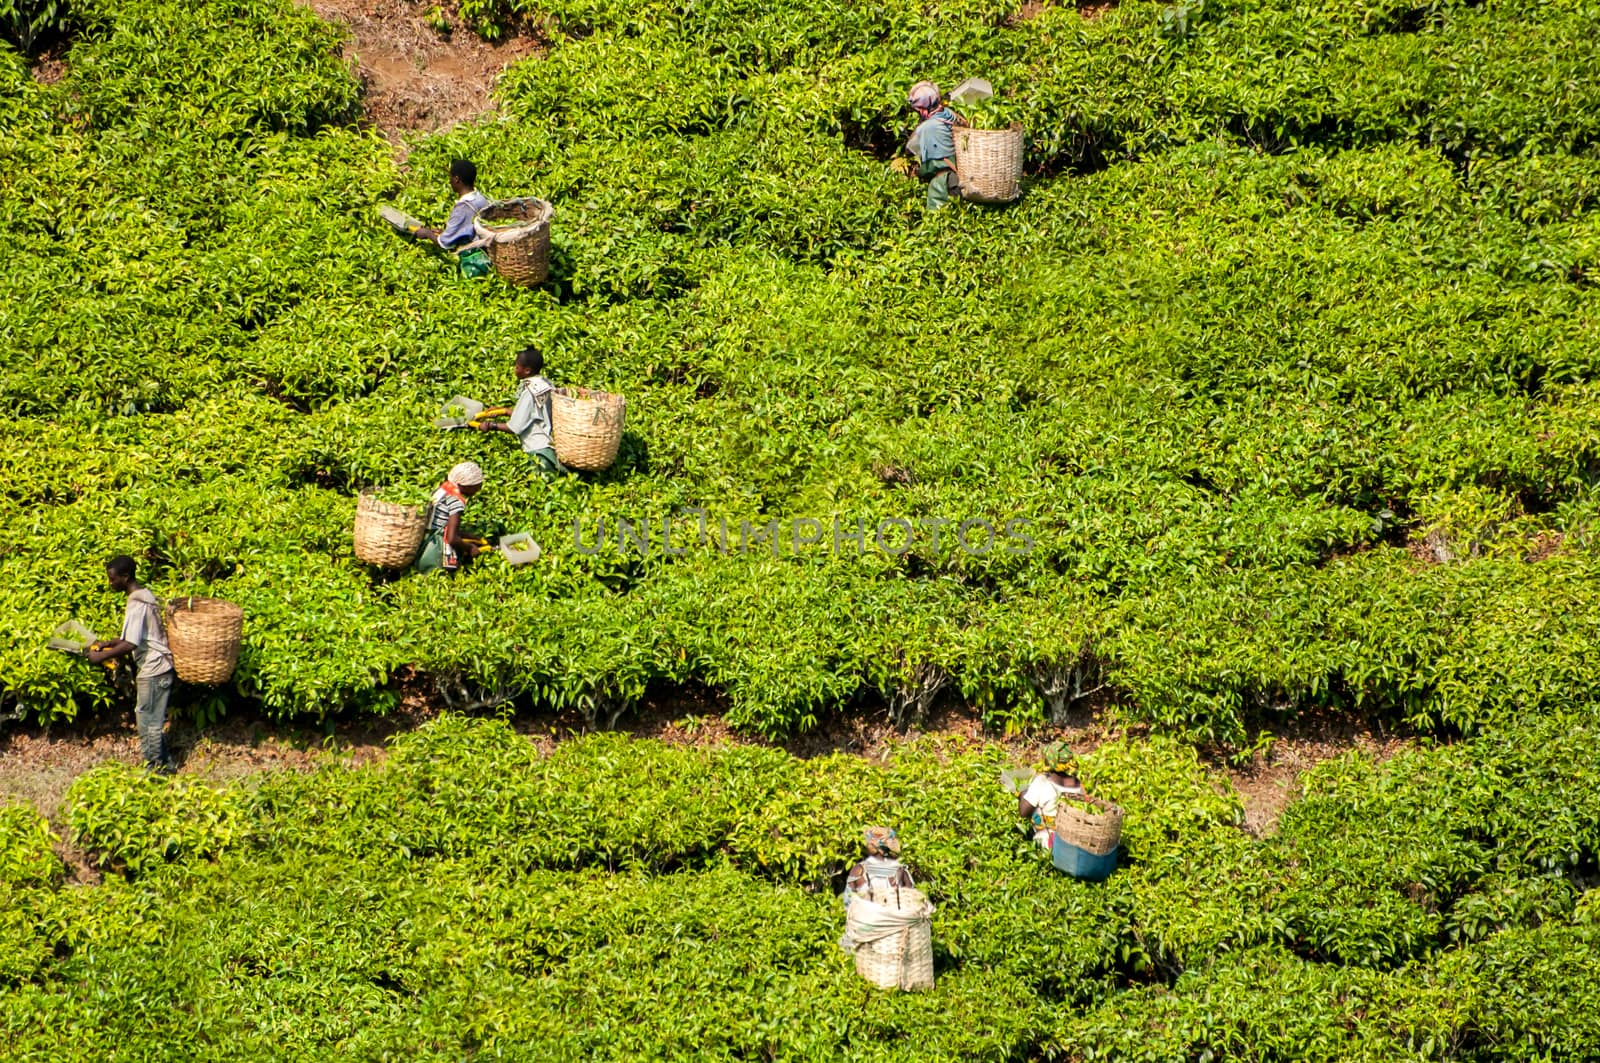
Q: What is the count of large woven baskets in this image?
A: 7